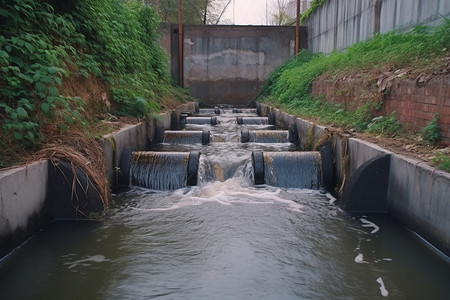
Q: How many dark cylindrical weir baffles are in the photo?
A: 8